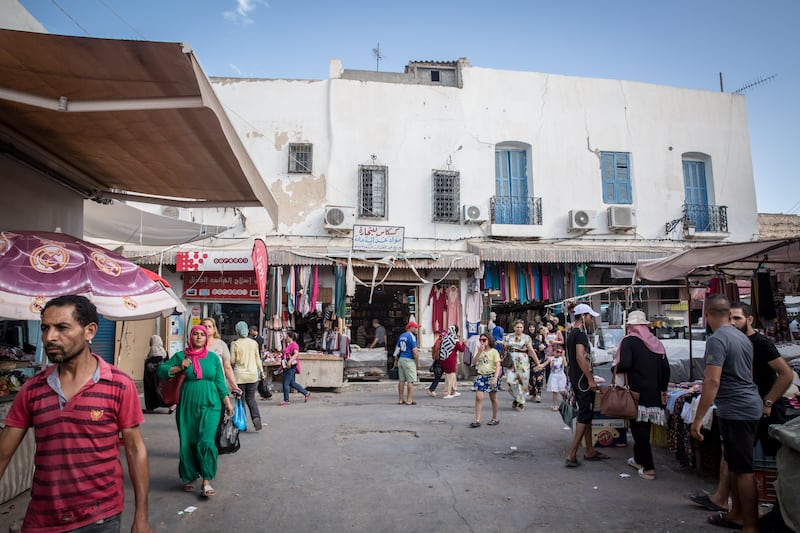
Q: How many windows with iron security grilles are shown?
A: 3